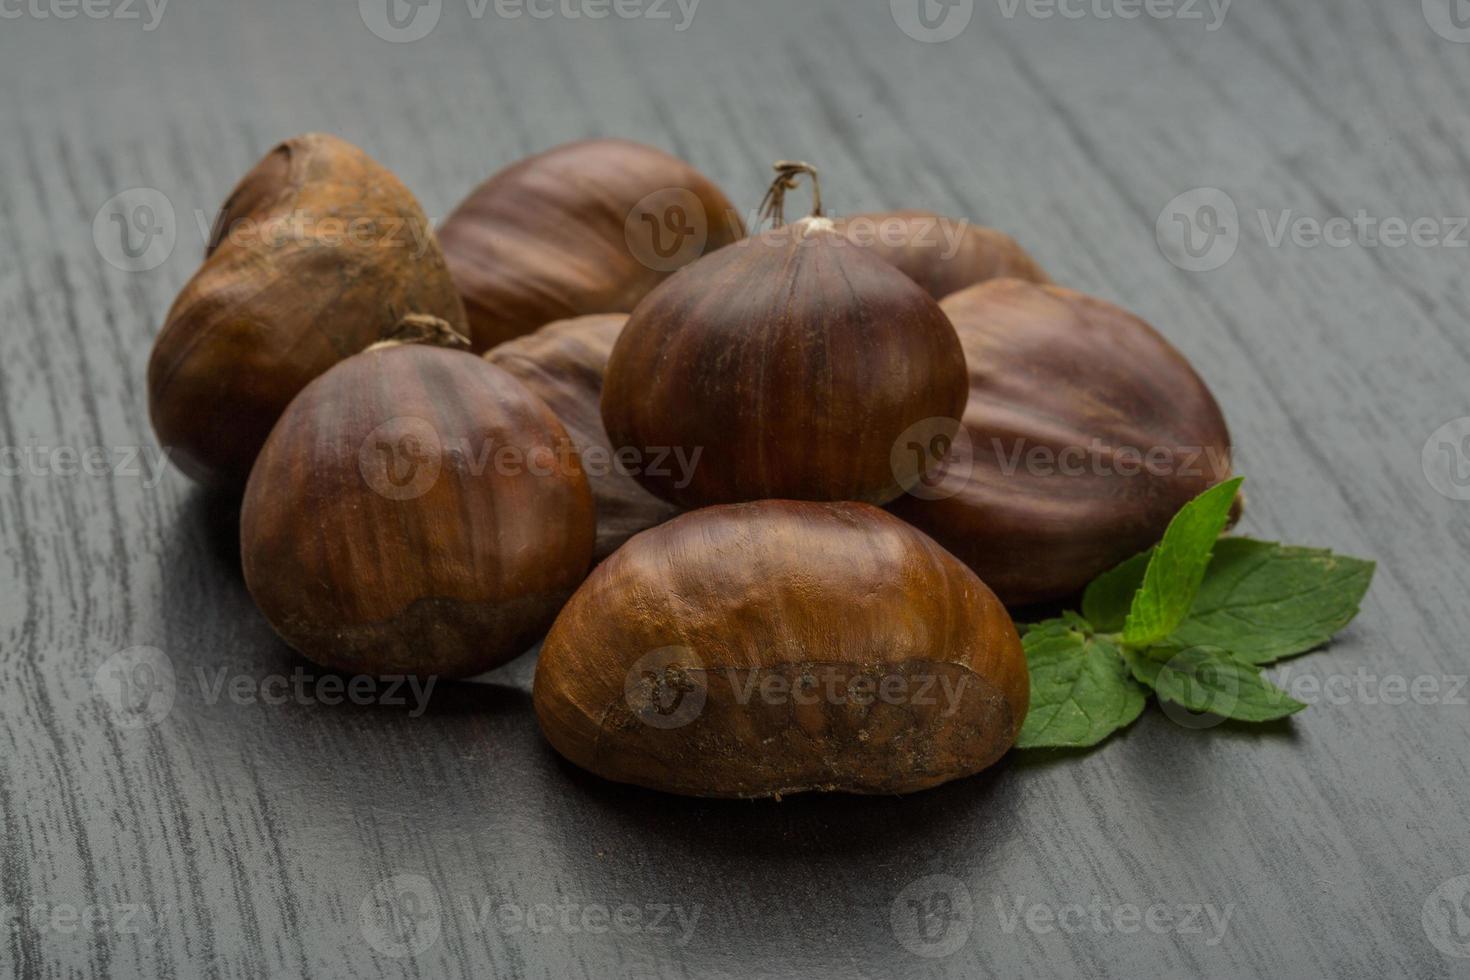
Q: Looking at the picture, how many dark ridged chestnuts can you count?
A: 8